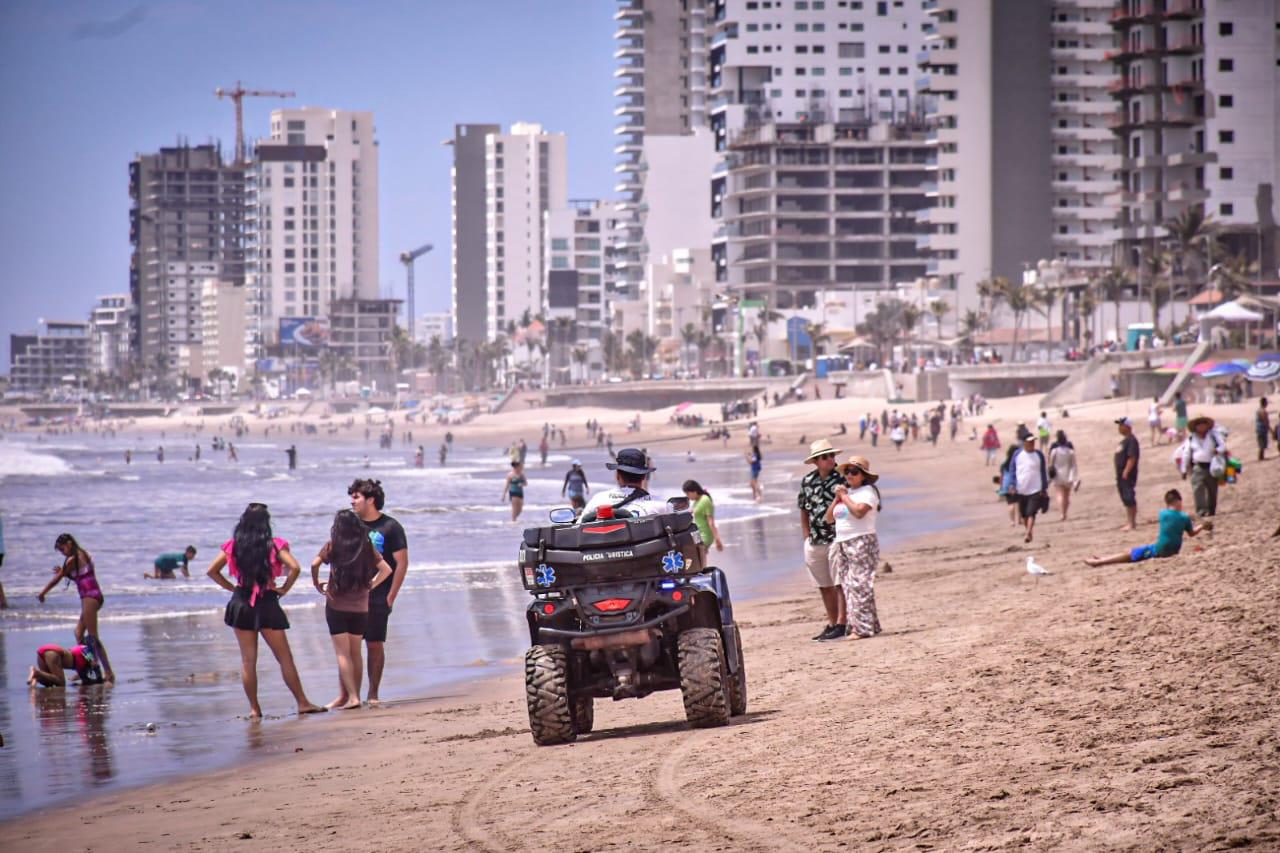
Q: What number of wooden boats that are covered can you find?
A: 0